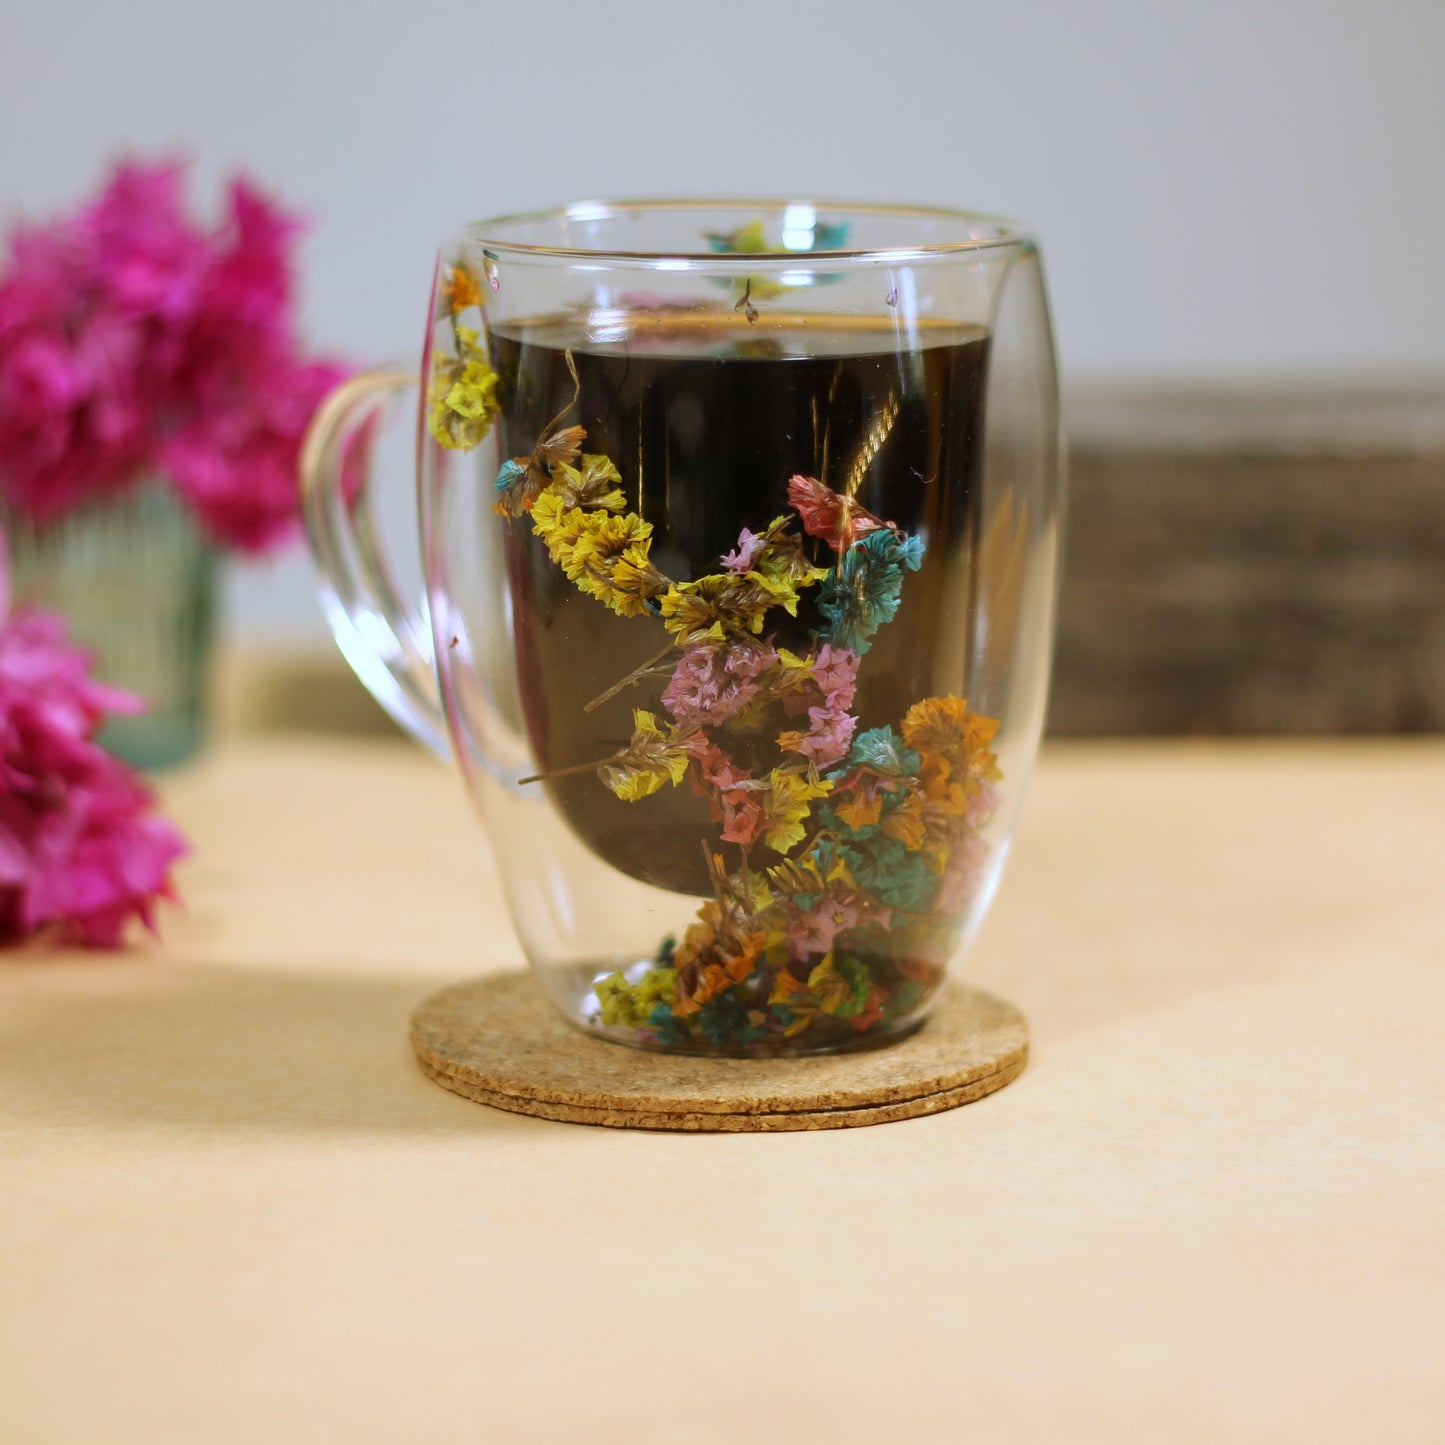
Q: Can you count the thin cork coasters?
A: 2